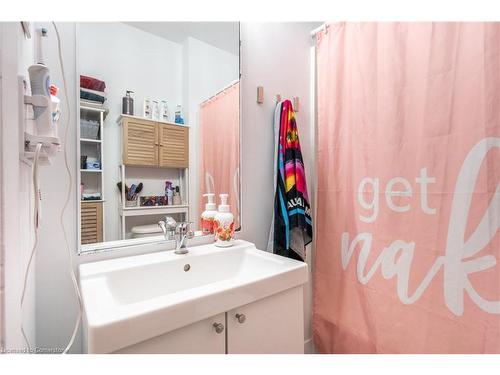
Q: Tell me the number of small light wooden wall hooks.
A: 3